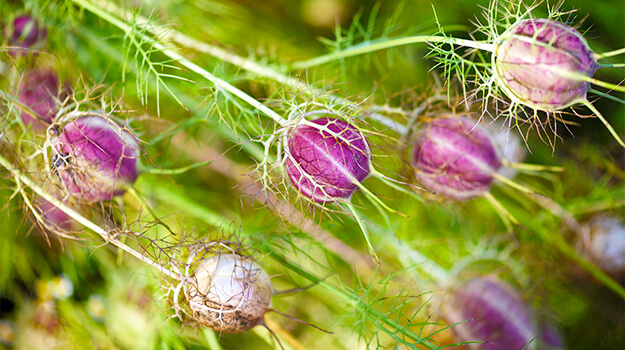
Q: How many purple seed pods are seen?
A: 8